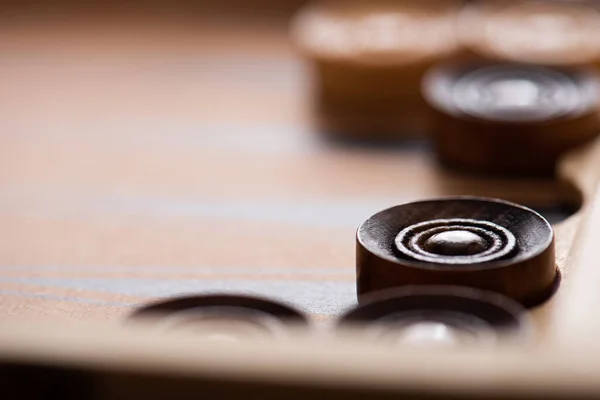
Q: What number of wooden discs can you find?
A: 6